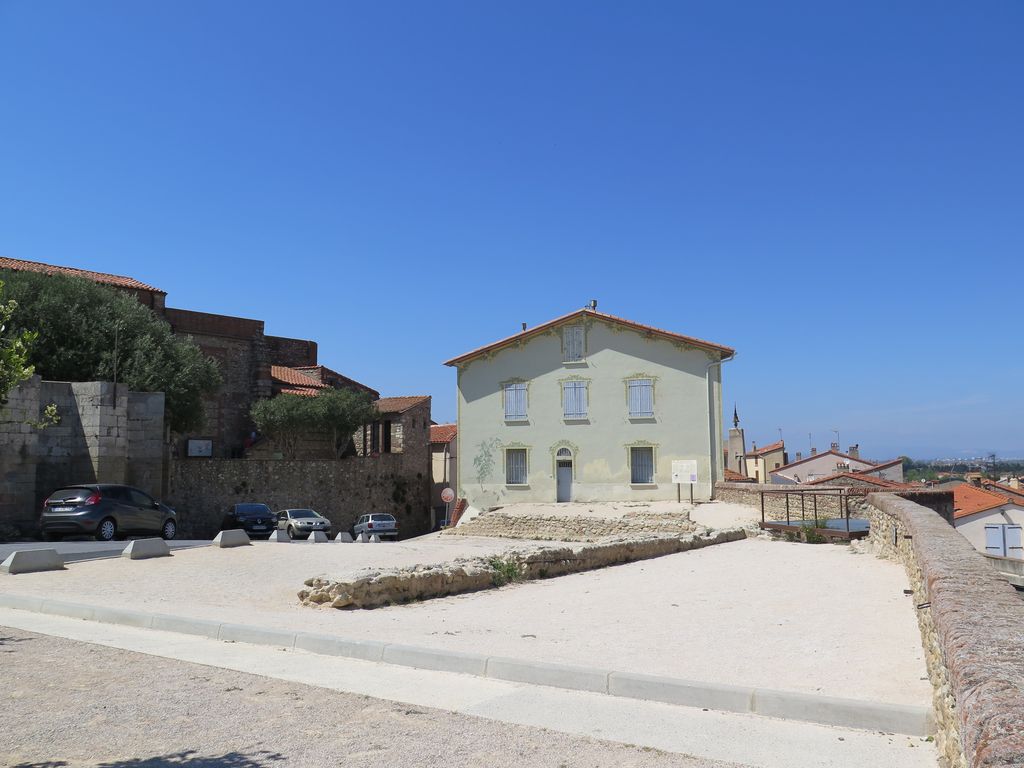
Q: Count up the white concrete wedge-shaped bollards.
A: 8